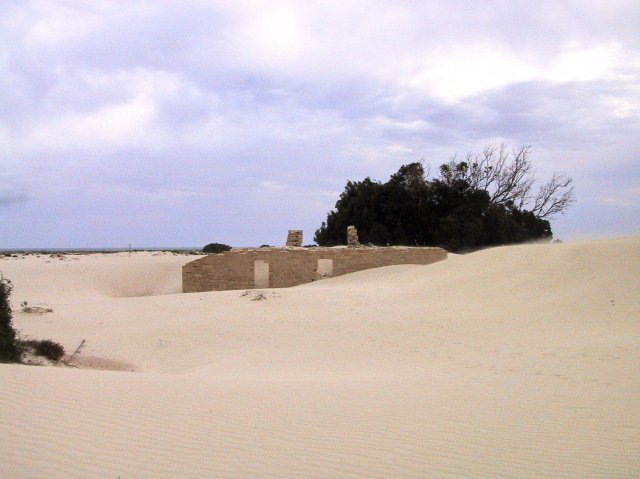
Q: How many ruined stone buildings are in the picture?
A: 1